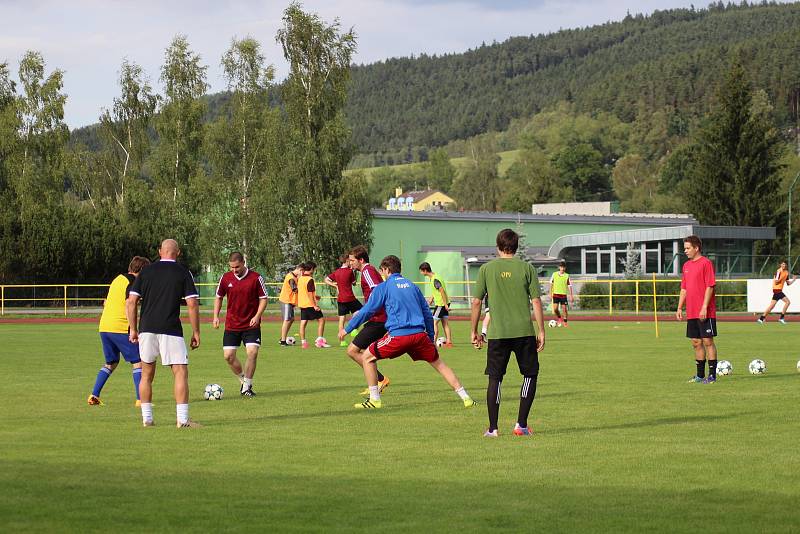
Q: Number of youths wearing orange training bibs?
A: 3